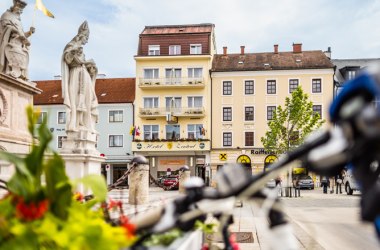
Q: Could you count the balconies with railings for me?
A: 2